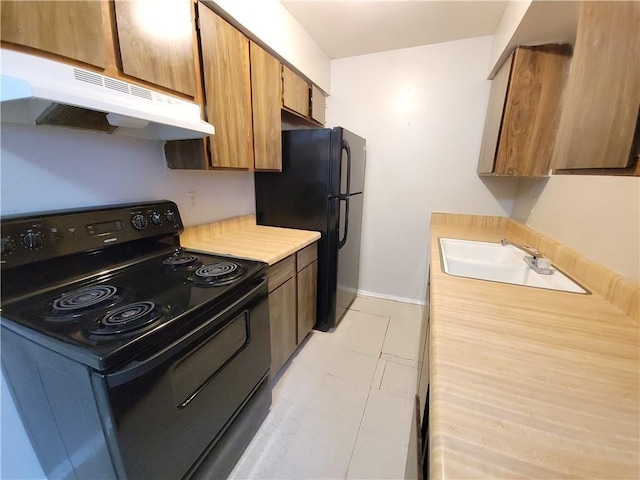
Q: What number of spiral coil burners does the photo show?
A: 4